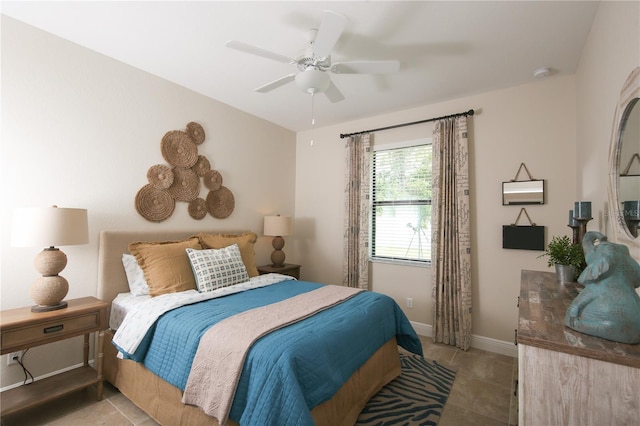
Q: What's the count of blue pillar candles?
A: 2